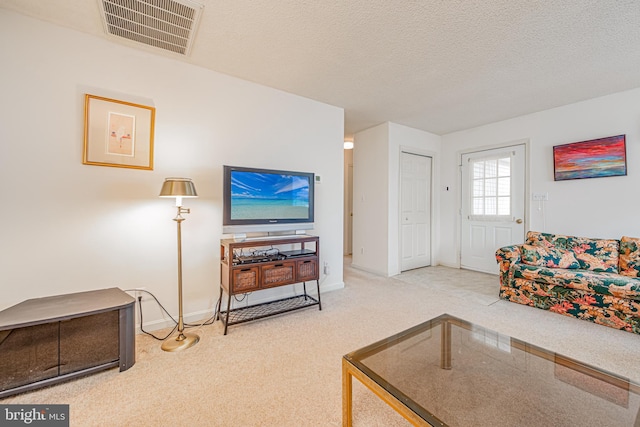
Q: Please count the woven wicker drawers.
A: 3